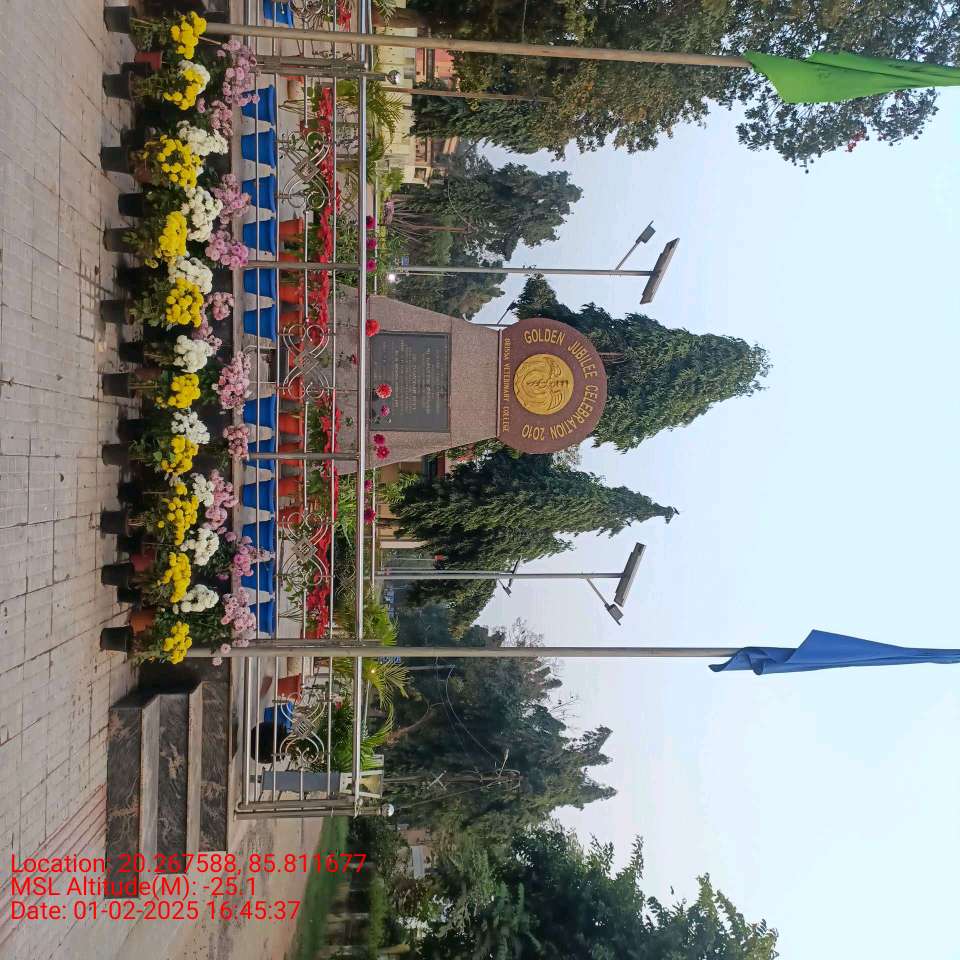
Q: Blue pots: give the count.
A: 14